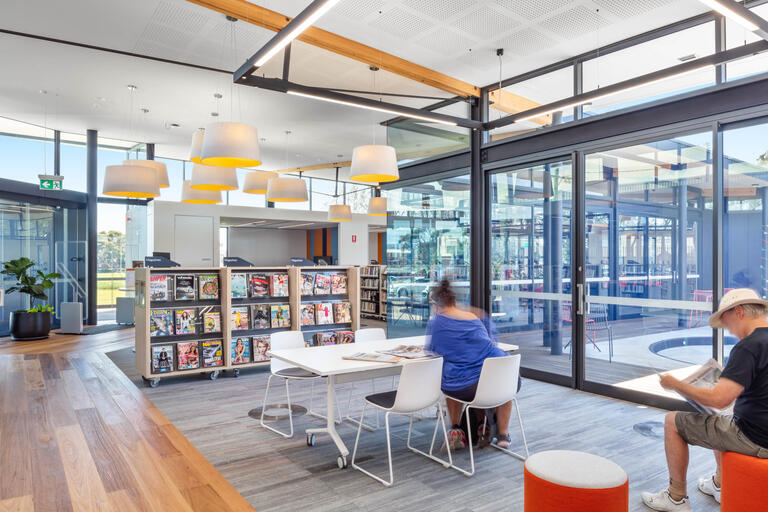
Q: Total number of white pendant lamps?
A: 11